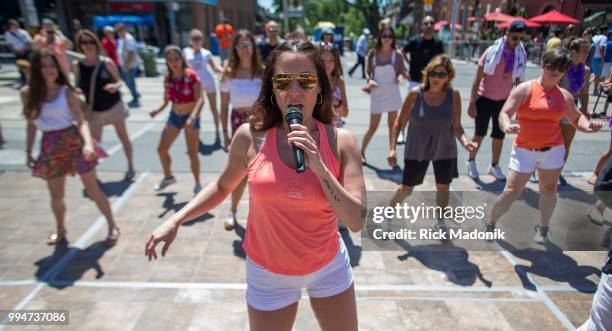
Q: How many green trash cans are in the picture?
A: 1